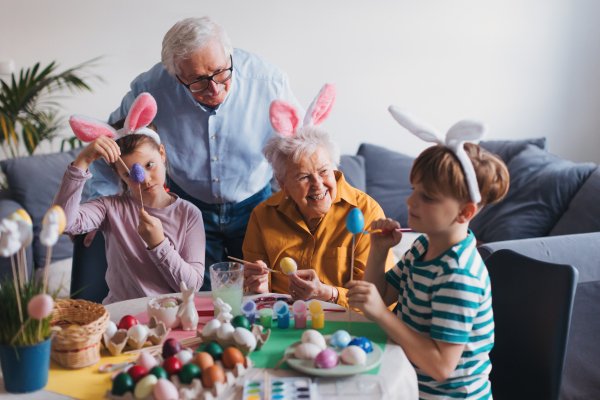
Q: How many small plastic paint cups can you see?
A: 5